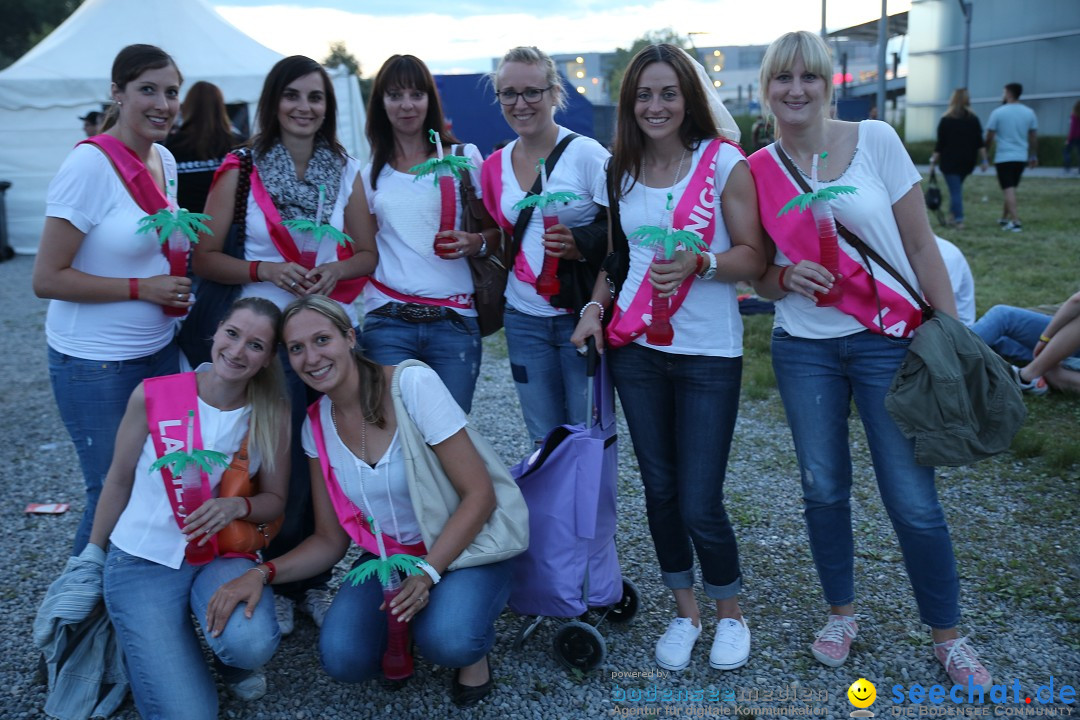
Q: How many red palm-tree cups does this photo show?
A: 8